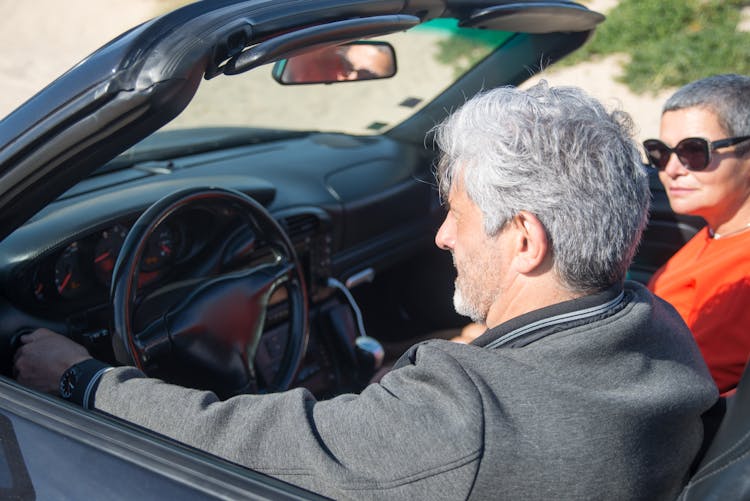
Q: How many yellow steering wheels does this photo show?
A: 0